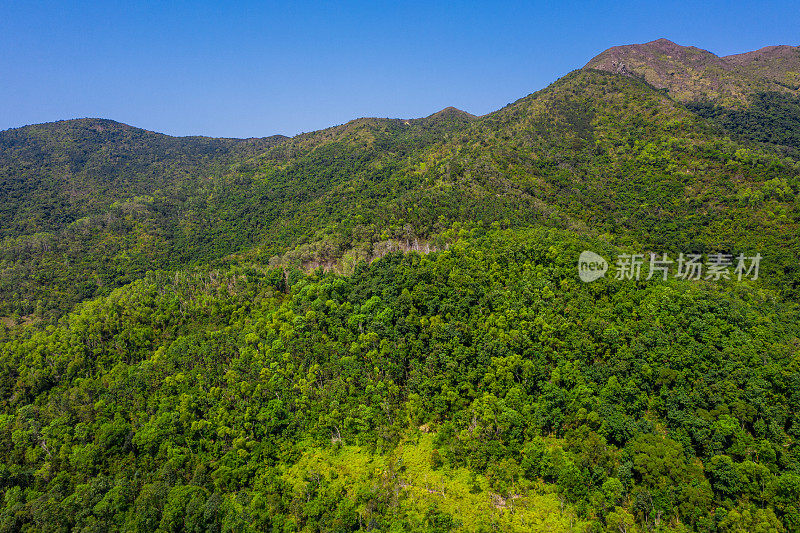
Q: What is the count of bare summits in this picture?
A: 2